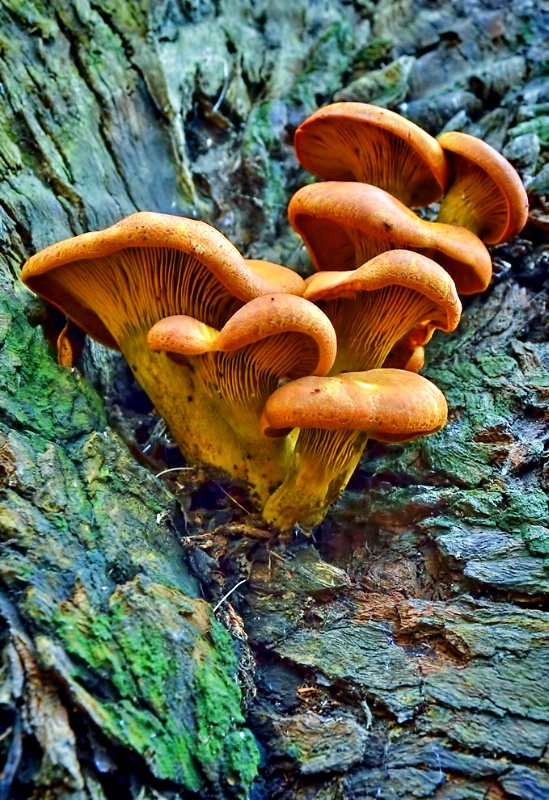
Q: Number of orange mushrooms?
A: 7